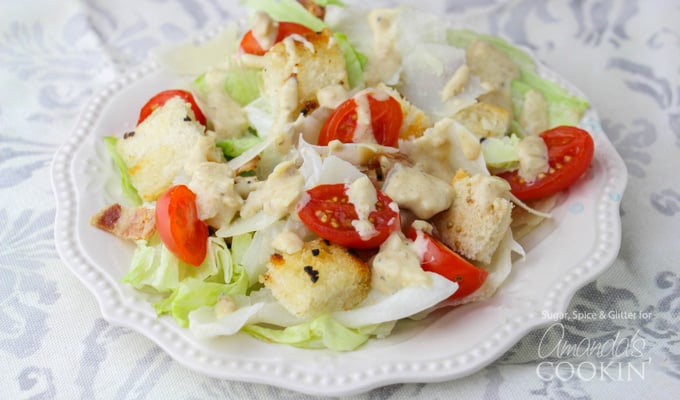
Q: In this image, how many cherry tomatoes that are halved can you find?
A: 7